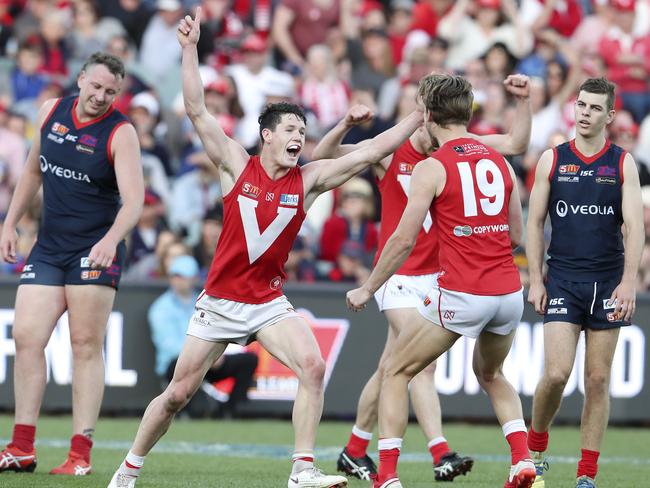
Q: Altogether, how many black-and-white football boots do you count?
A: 2